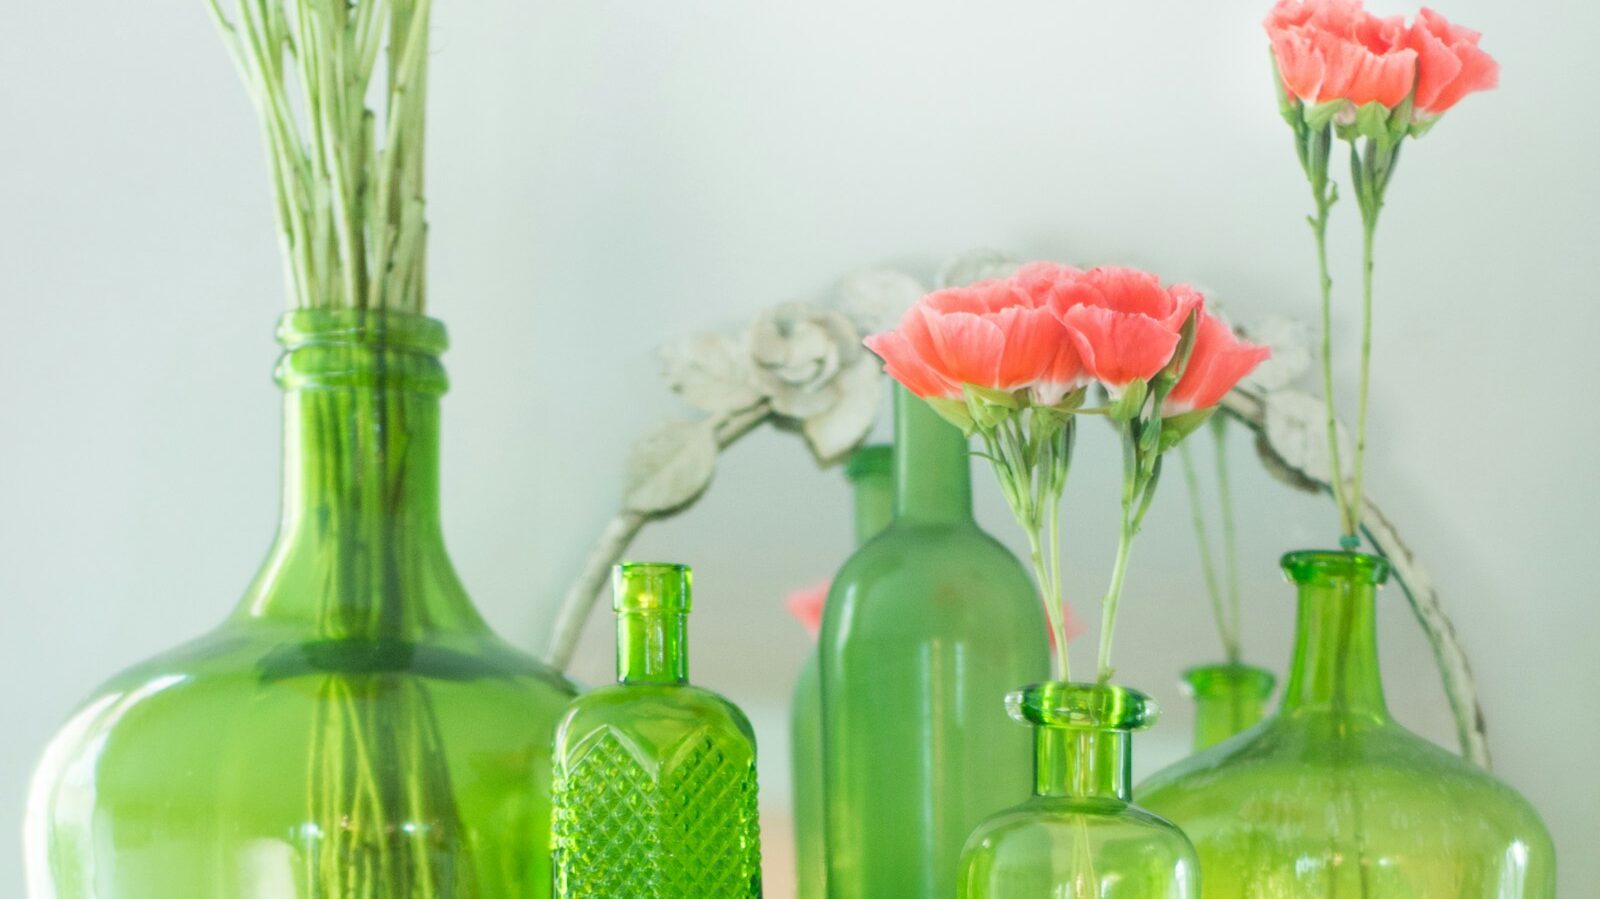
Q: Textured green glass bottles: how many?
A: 1